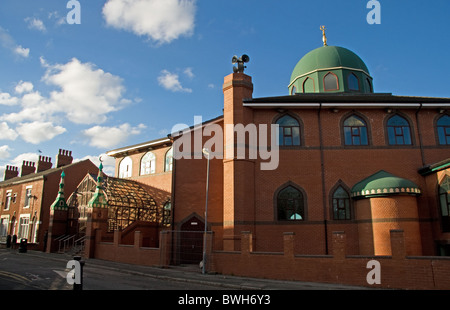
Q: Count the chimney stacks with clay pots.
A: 4